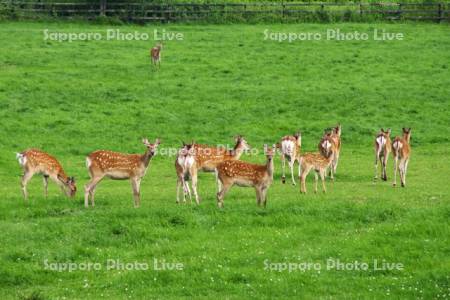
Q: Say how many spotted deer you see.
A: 12